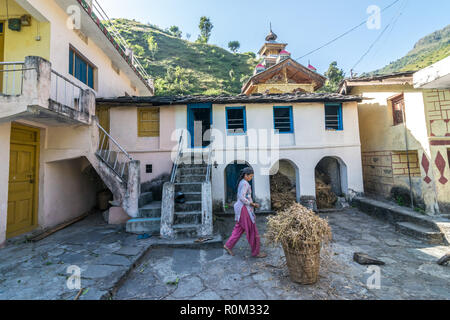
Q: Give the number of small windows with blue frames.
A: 3